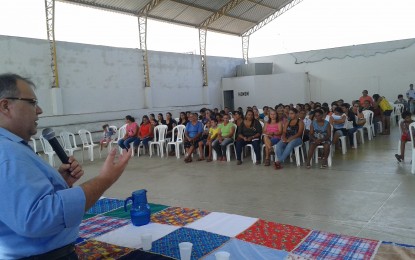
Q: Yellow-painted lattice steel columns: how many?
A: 4